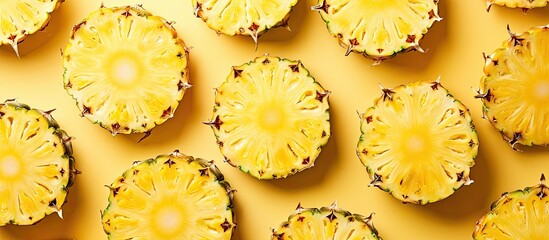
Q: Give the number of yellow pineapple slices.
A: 12